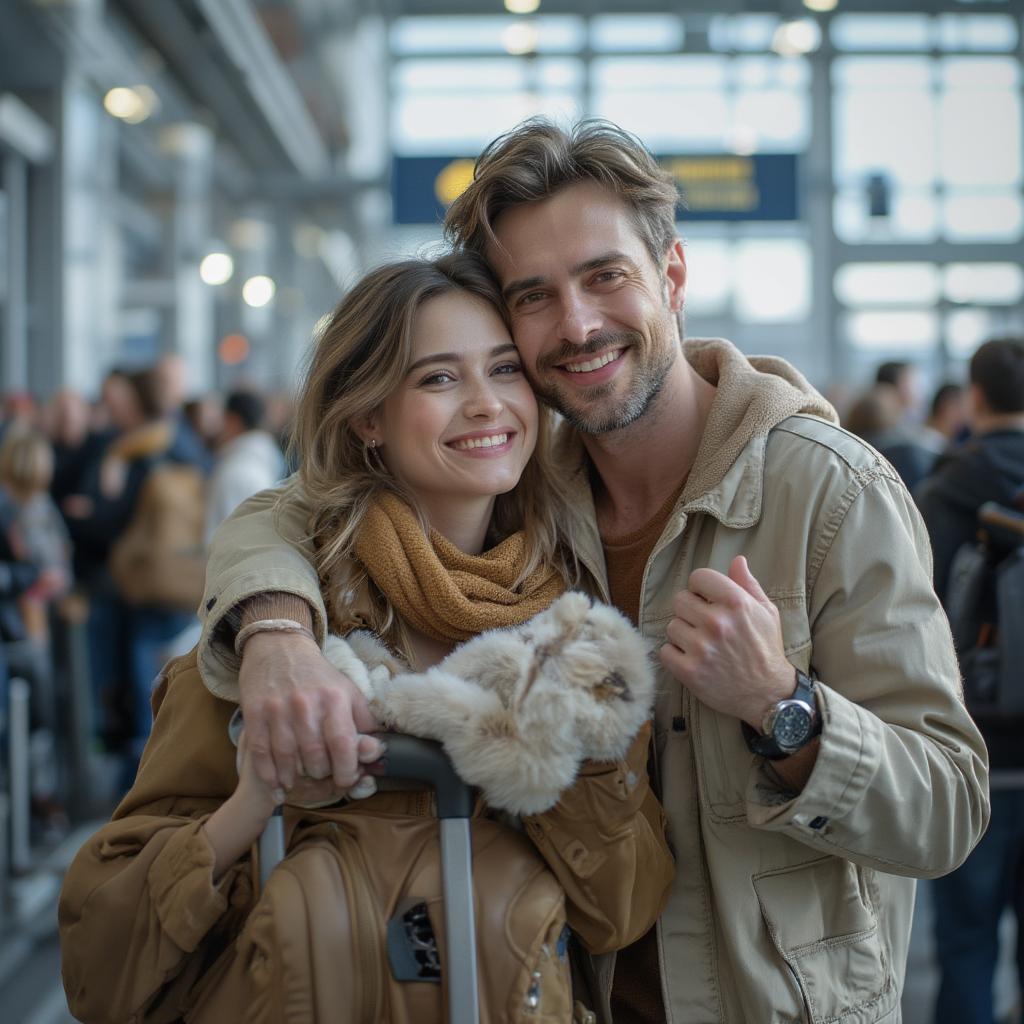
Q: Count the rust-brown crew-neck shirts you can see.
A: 1